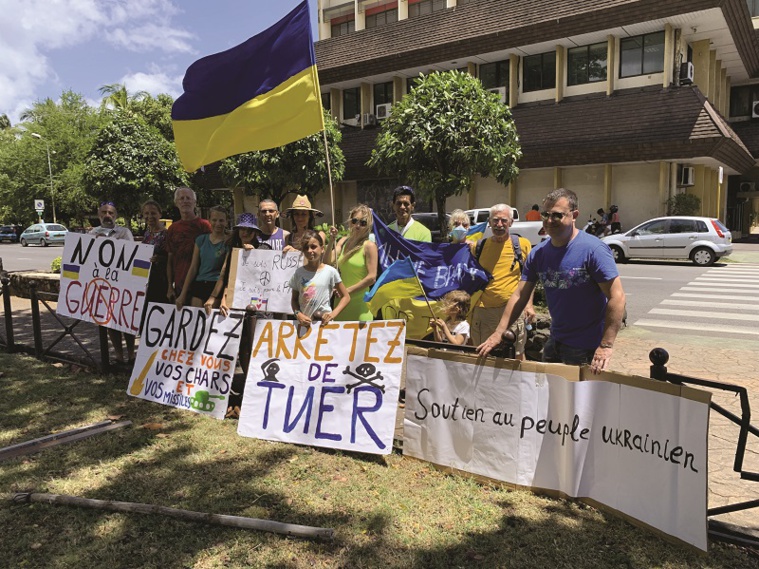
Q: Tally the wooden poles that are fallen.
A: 2